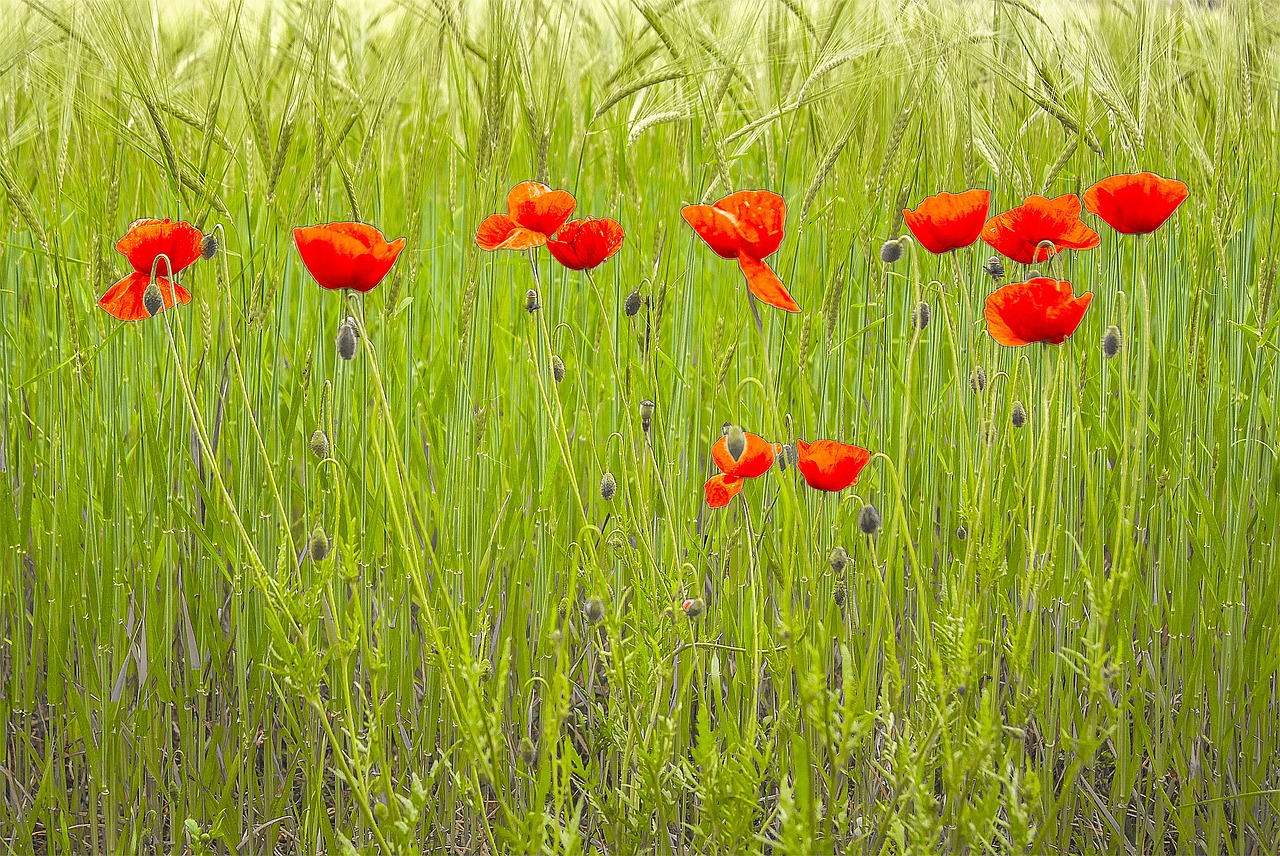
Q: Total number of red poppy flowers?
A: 11